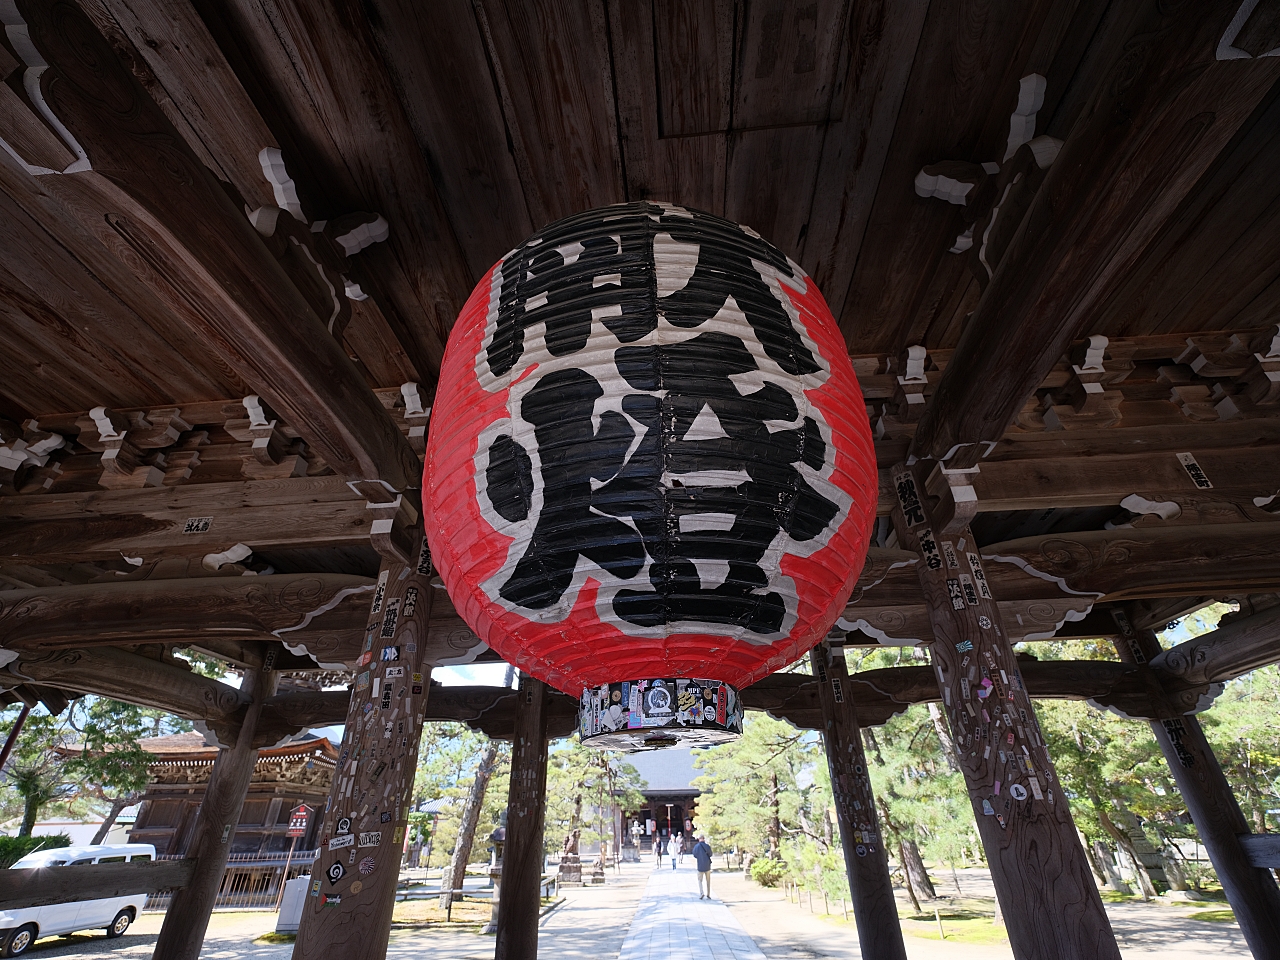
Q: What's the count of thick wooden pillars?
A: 6